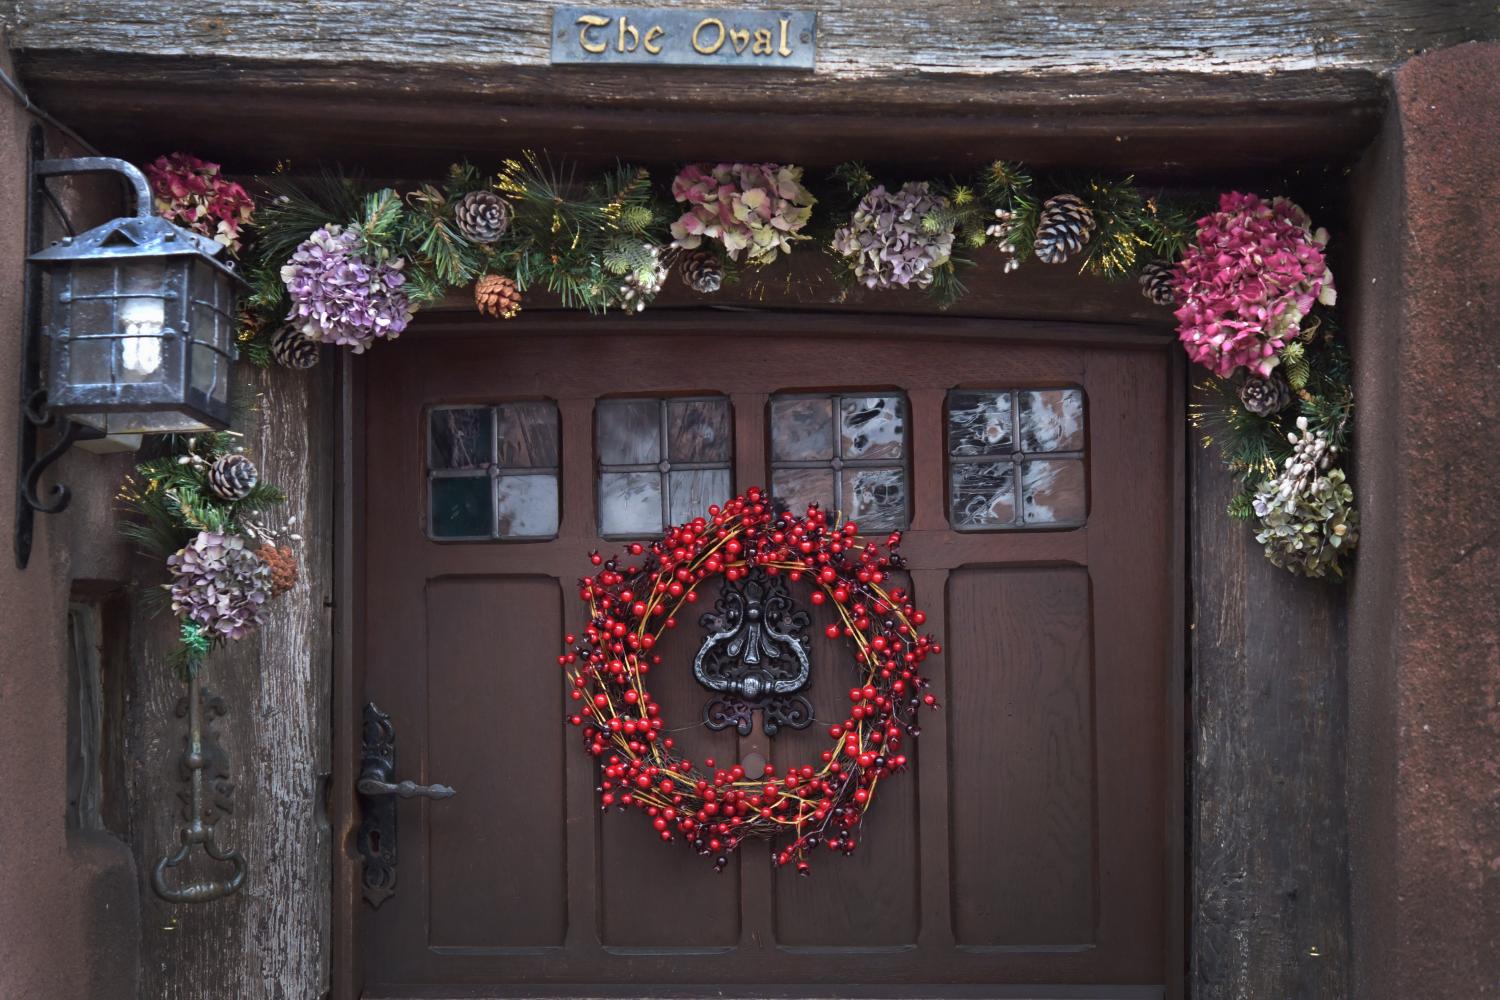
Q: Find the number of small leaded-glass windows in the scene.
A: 4